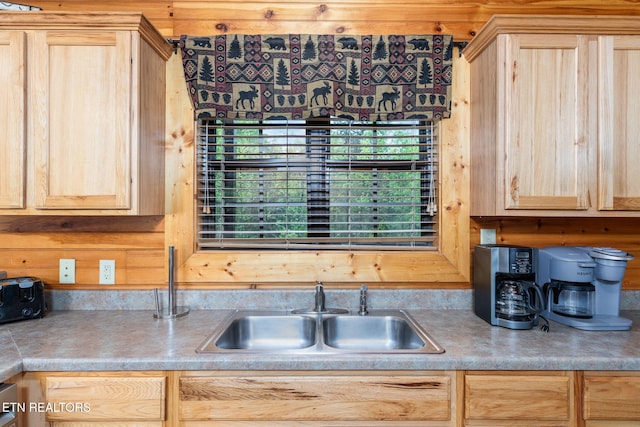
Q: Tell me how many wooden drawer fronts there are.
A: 4